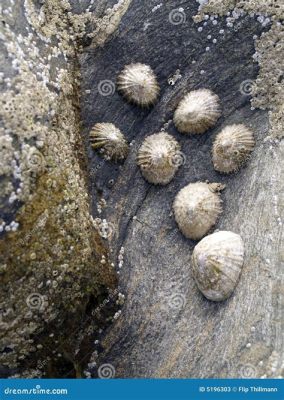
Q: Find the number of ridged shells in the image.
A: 7